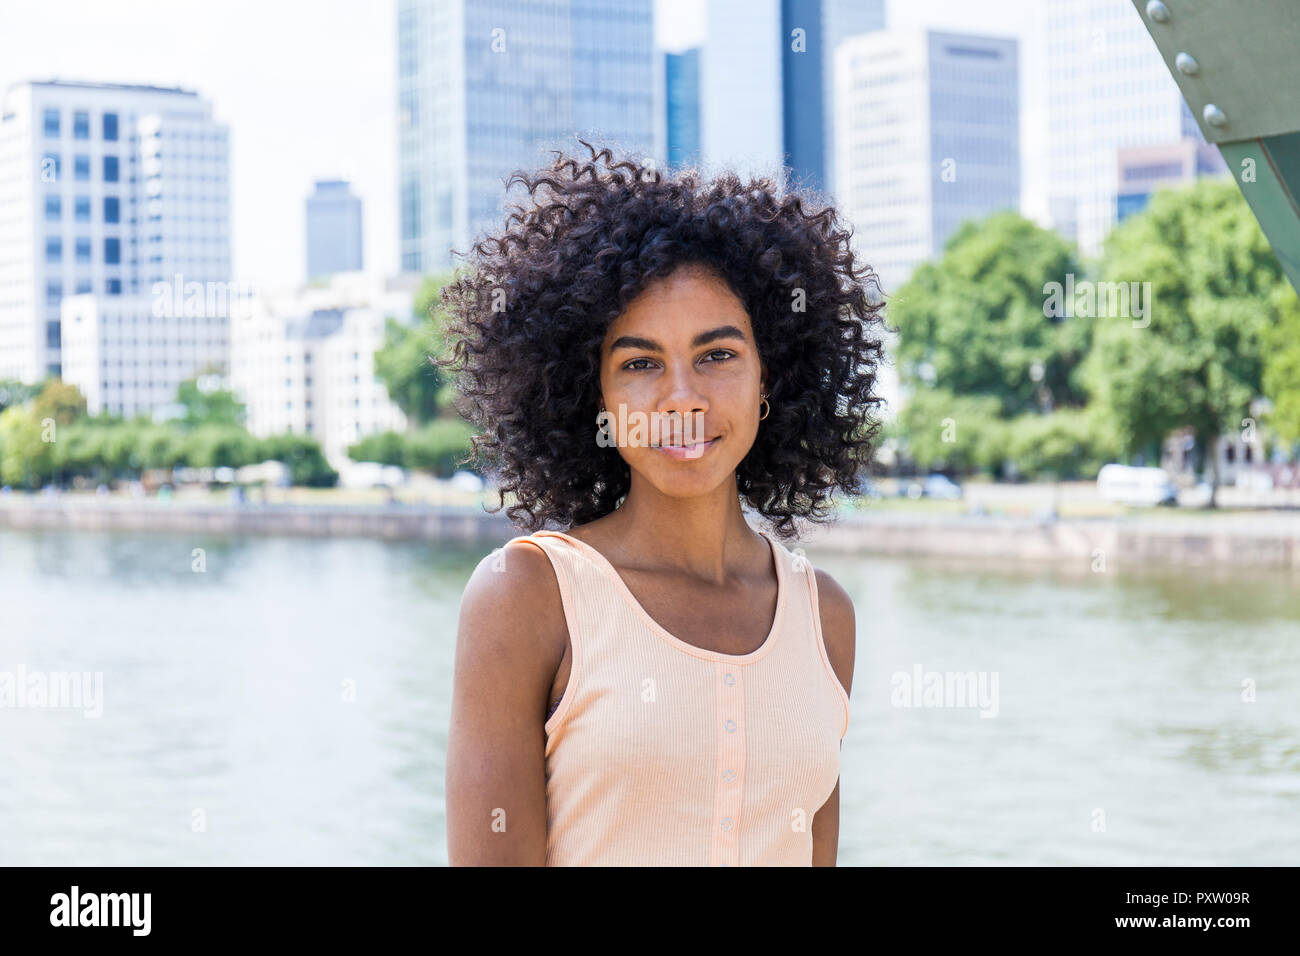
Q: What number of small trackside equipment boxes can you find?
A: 0